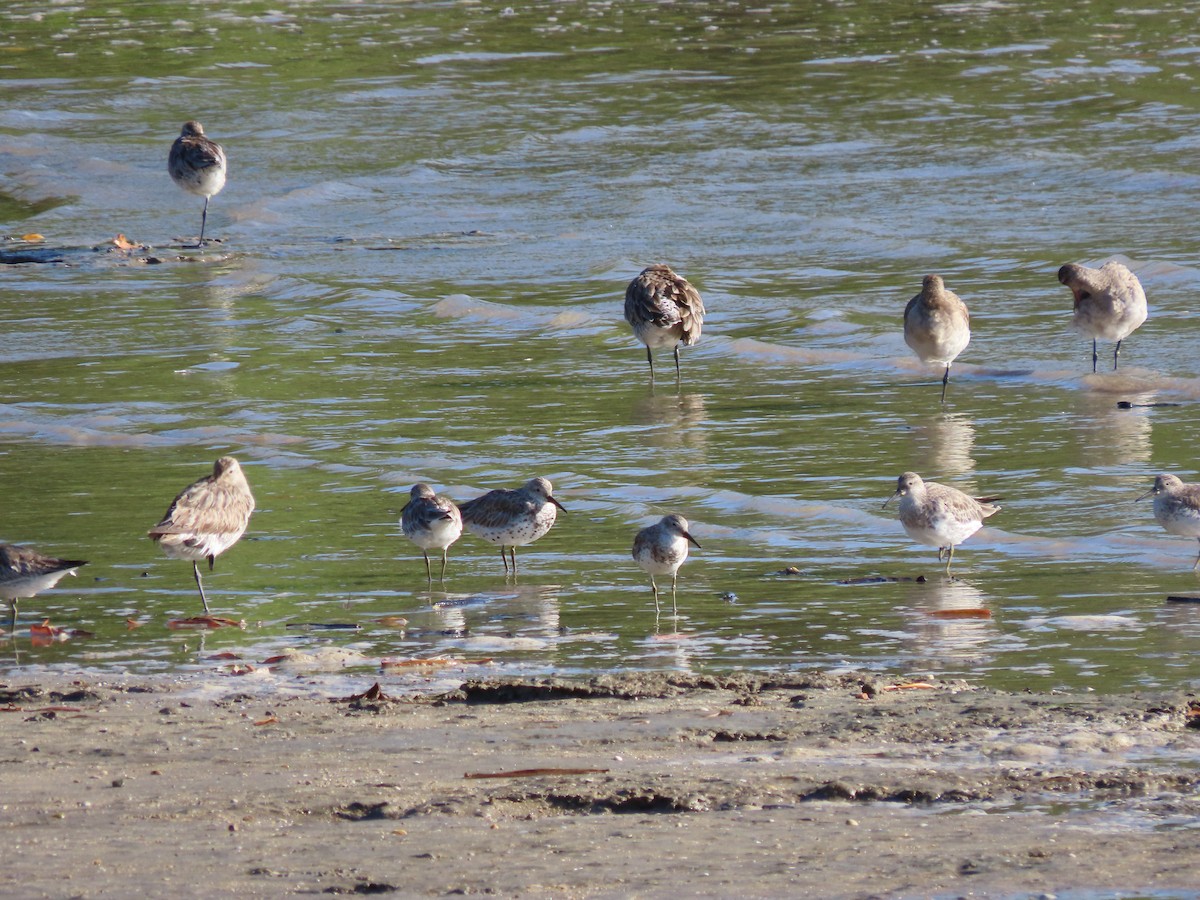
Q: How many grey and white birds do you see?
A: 11